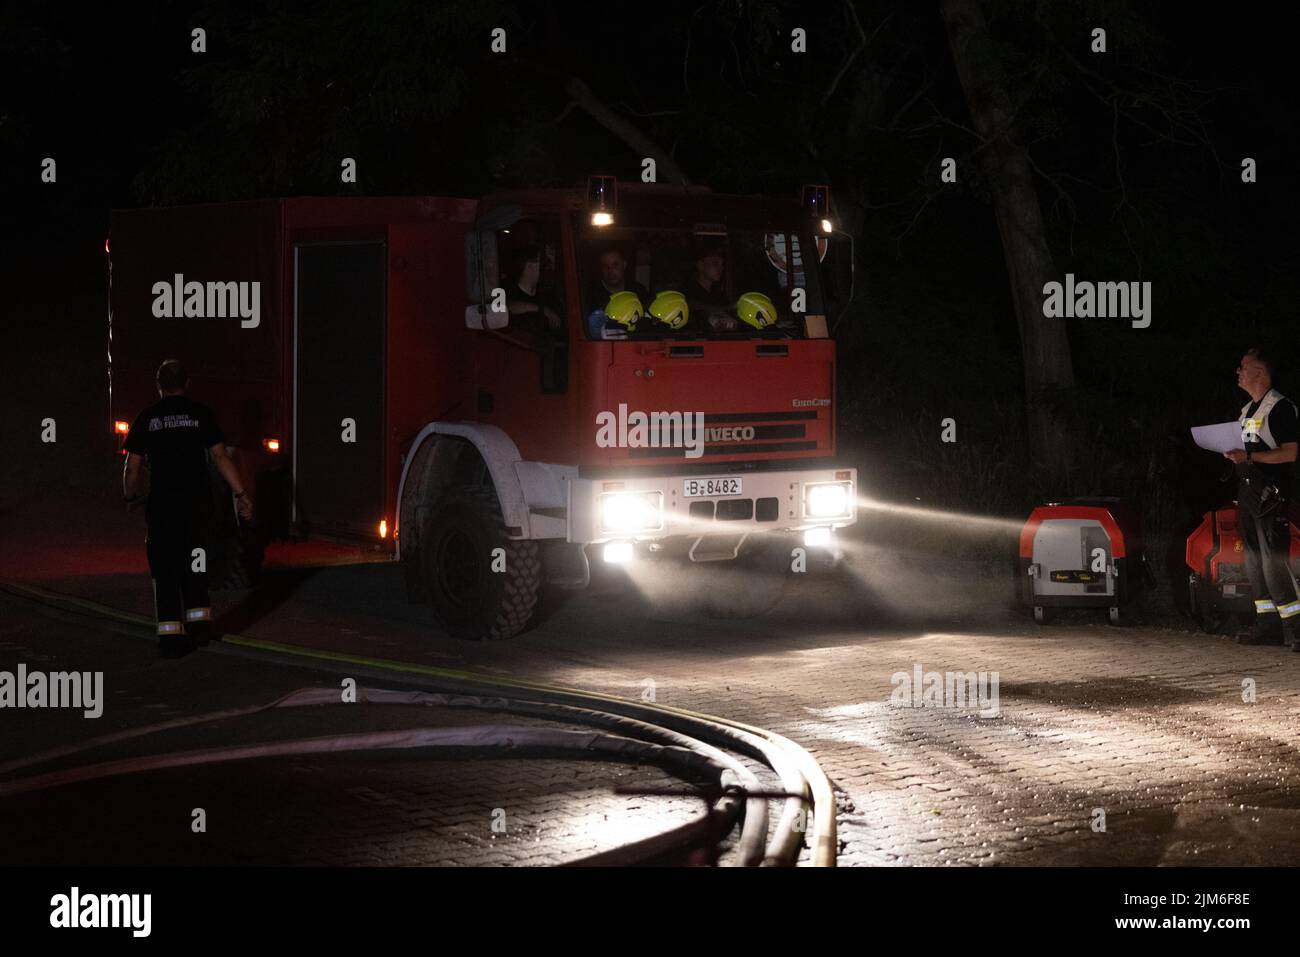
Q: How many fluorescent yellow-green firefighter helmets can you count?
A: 3